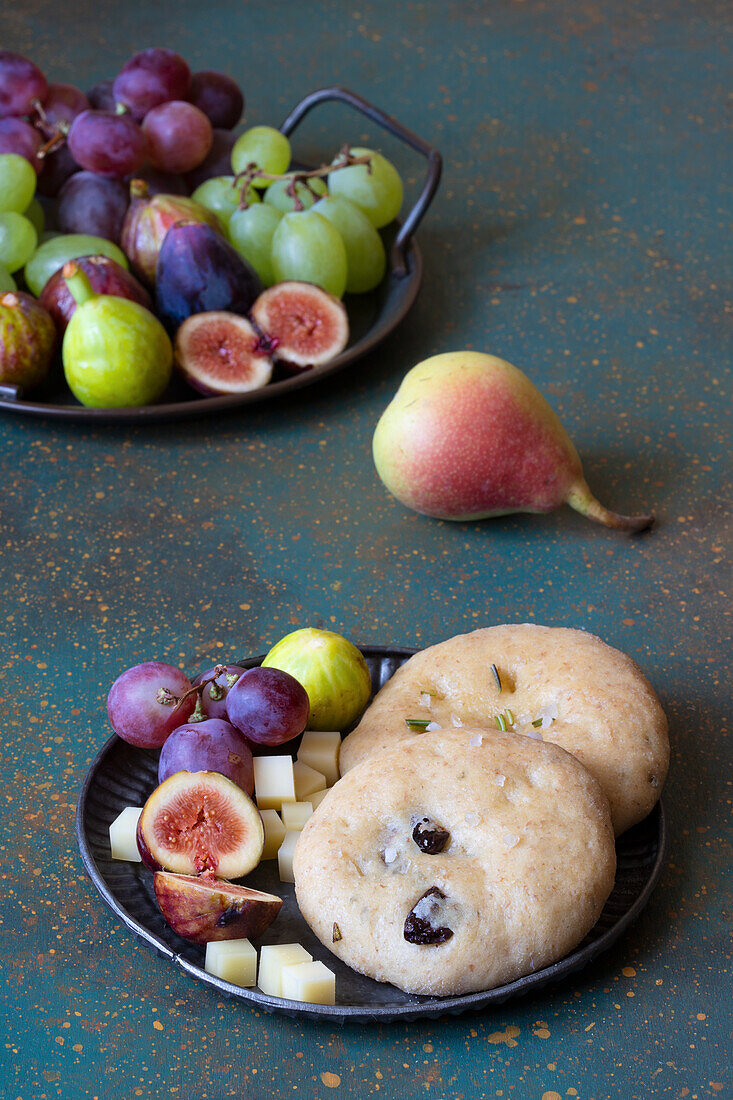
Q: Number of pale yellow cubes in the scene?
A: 11